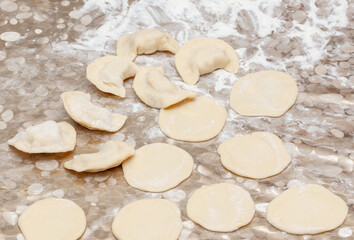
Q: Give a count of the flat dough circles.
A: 8